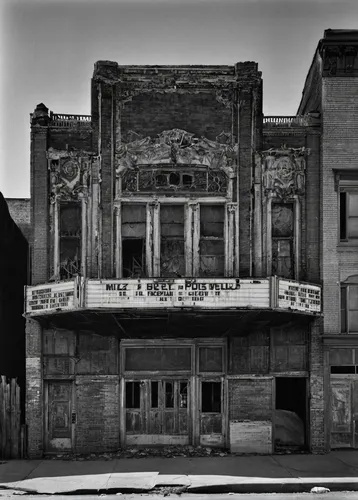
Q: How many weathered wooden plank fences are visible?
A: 1